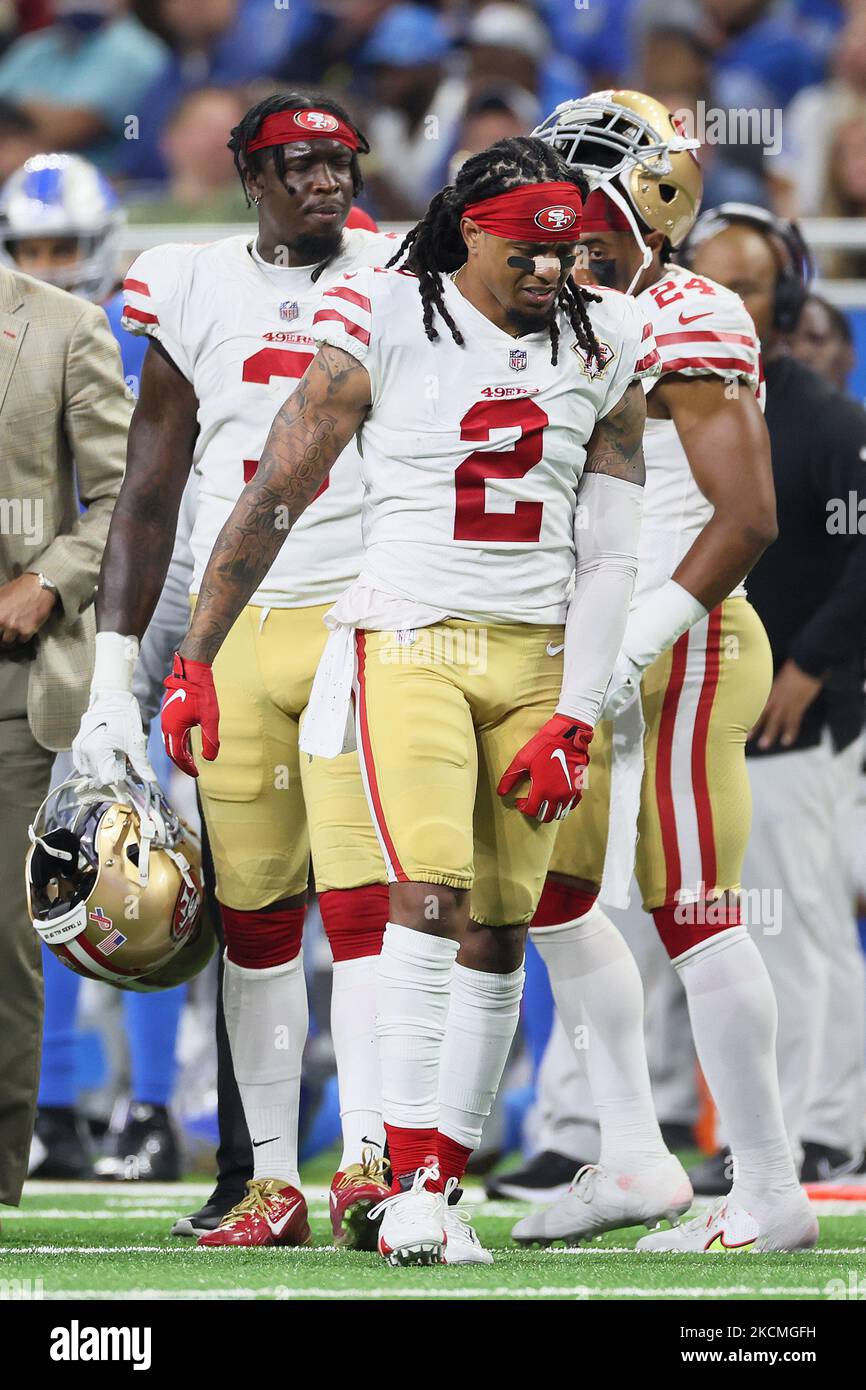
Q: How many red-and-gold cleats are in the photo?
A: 2